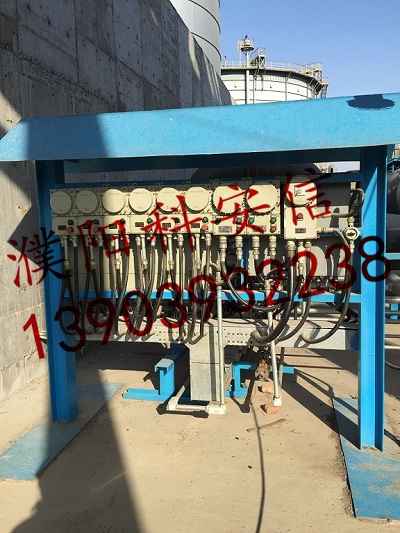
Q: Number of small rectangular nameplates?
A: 9